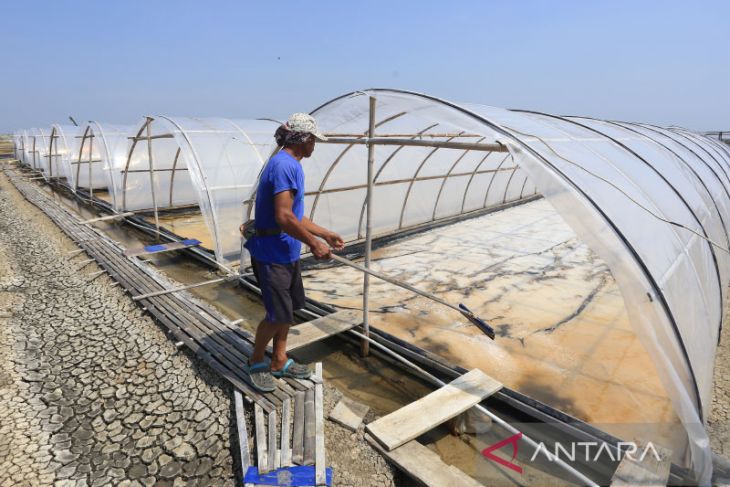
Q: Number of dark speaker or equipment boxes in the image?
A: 0